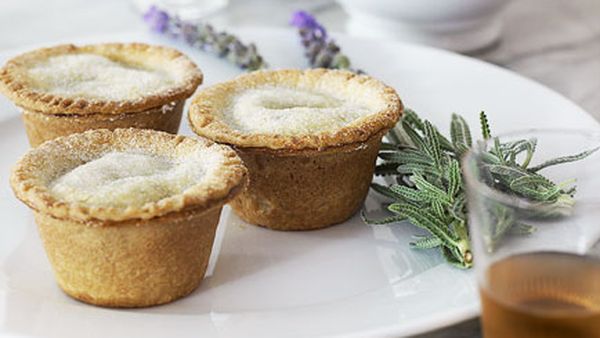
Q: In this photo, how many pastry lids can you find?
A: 3